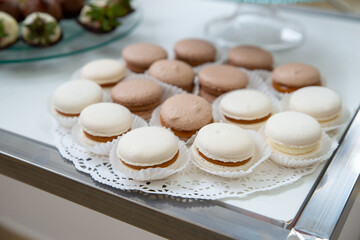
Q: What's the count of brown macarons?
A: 8